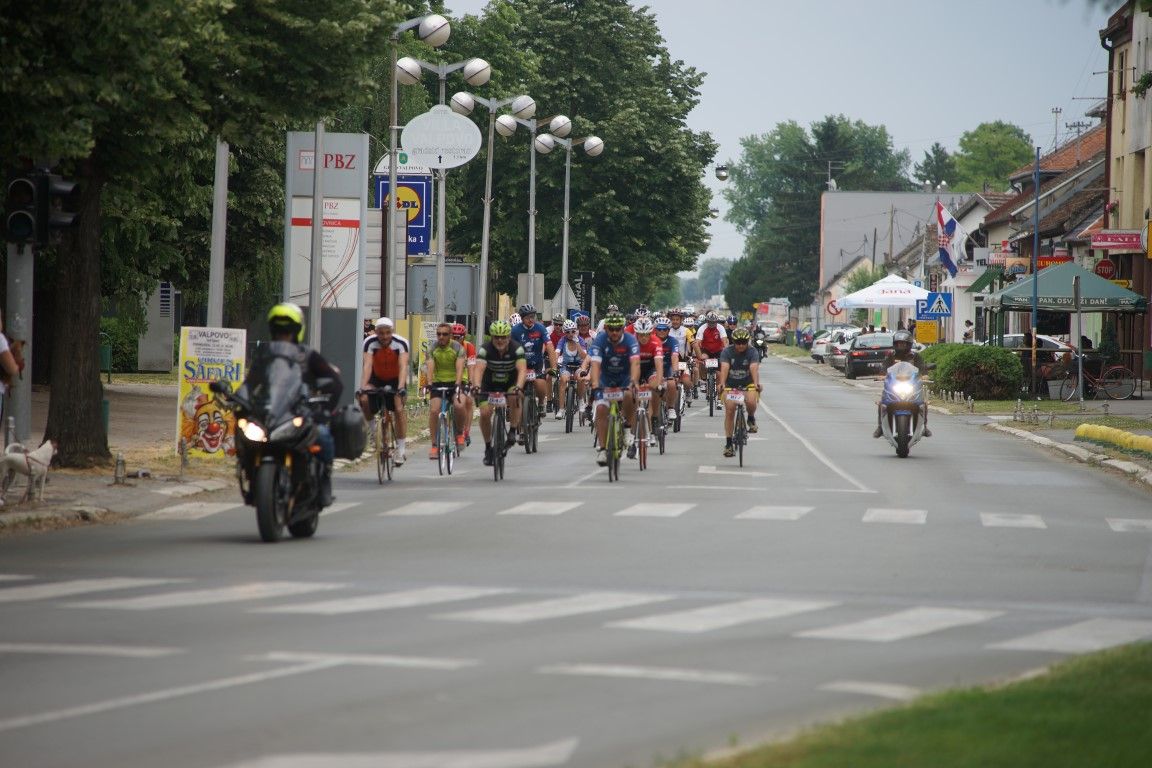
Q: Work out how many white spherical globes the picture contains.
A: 9